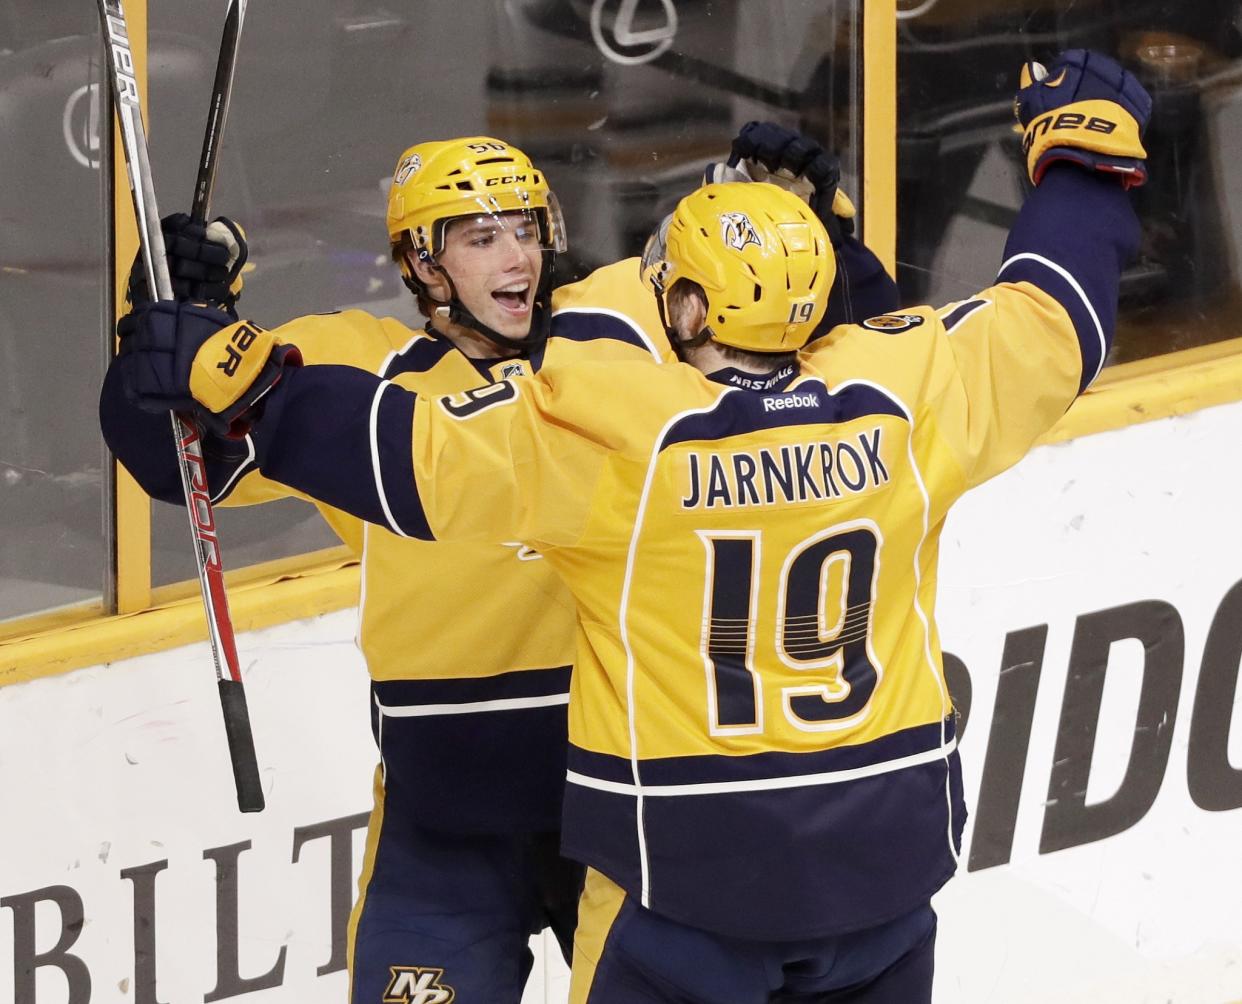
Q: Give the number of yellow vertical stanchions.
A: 2